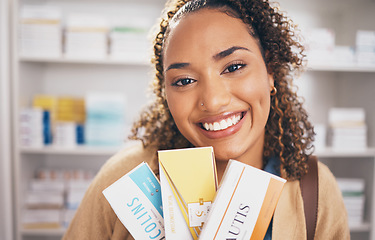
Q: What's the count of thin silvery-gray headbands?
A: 0